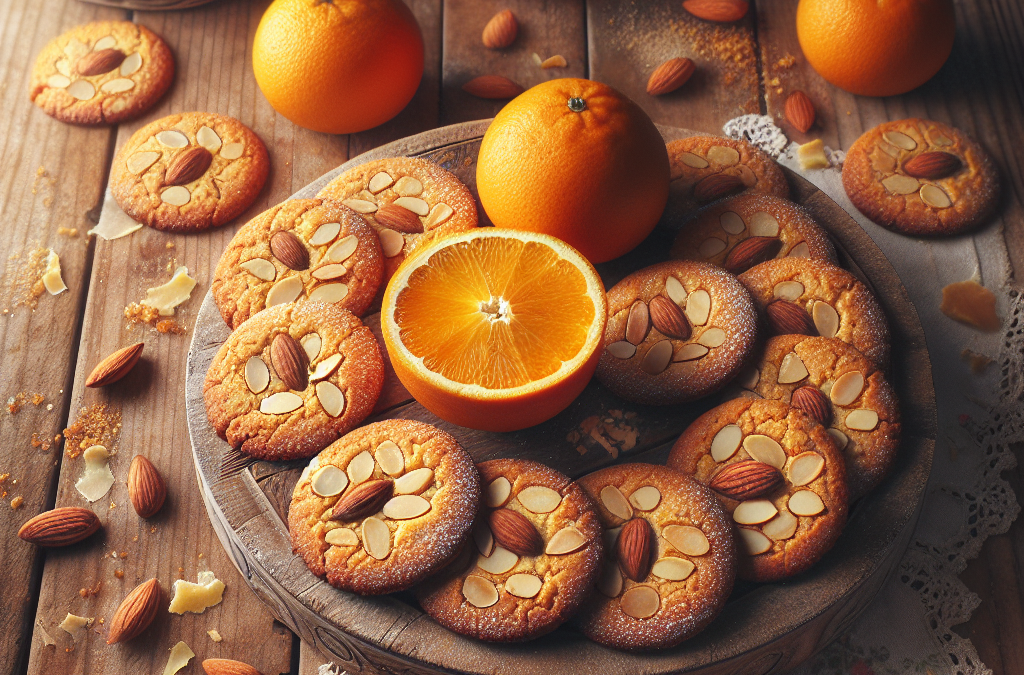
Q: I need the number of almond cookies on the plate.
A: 12